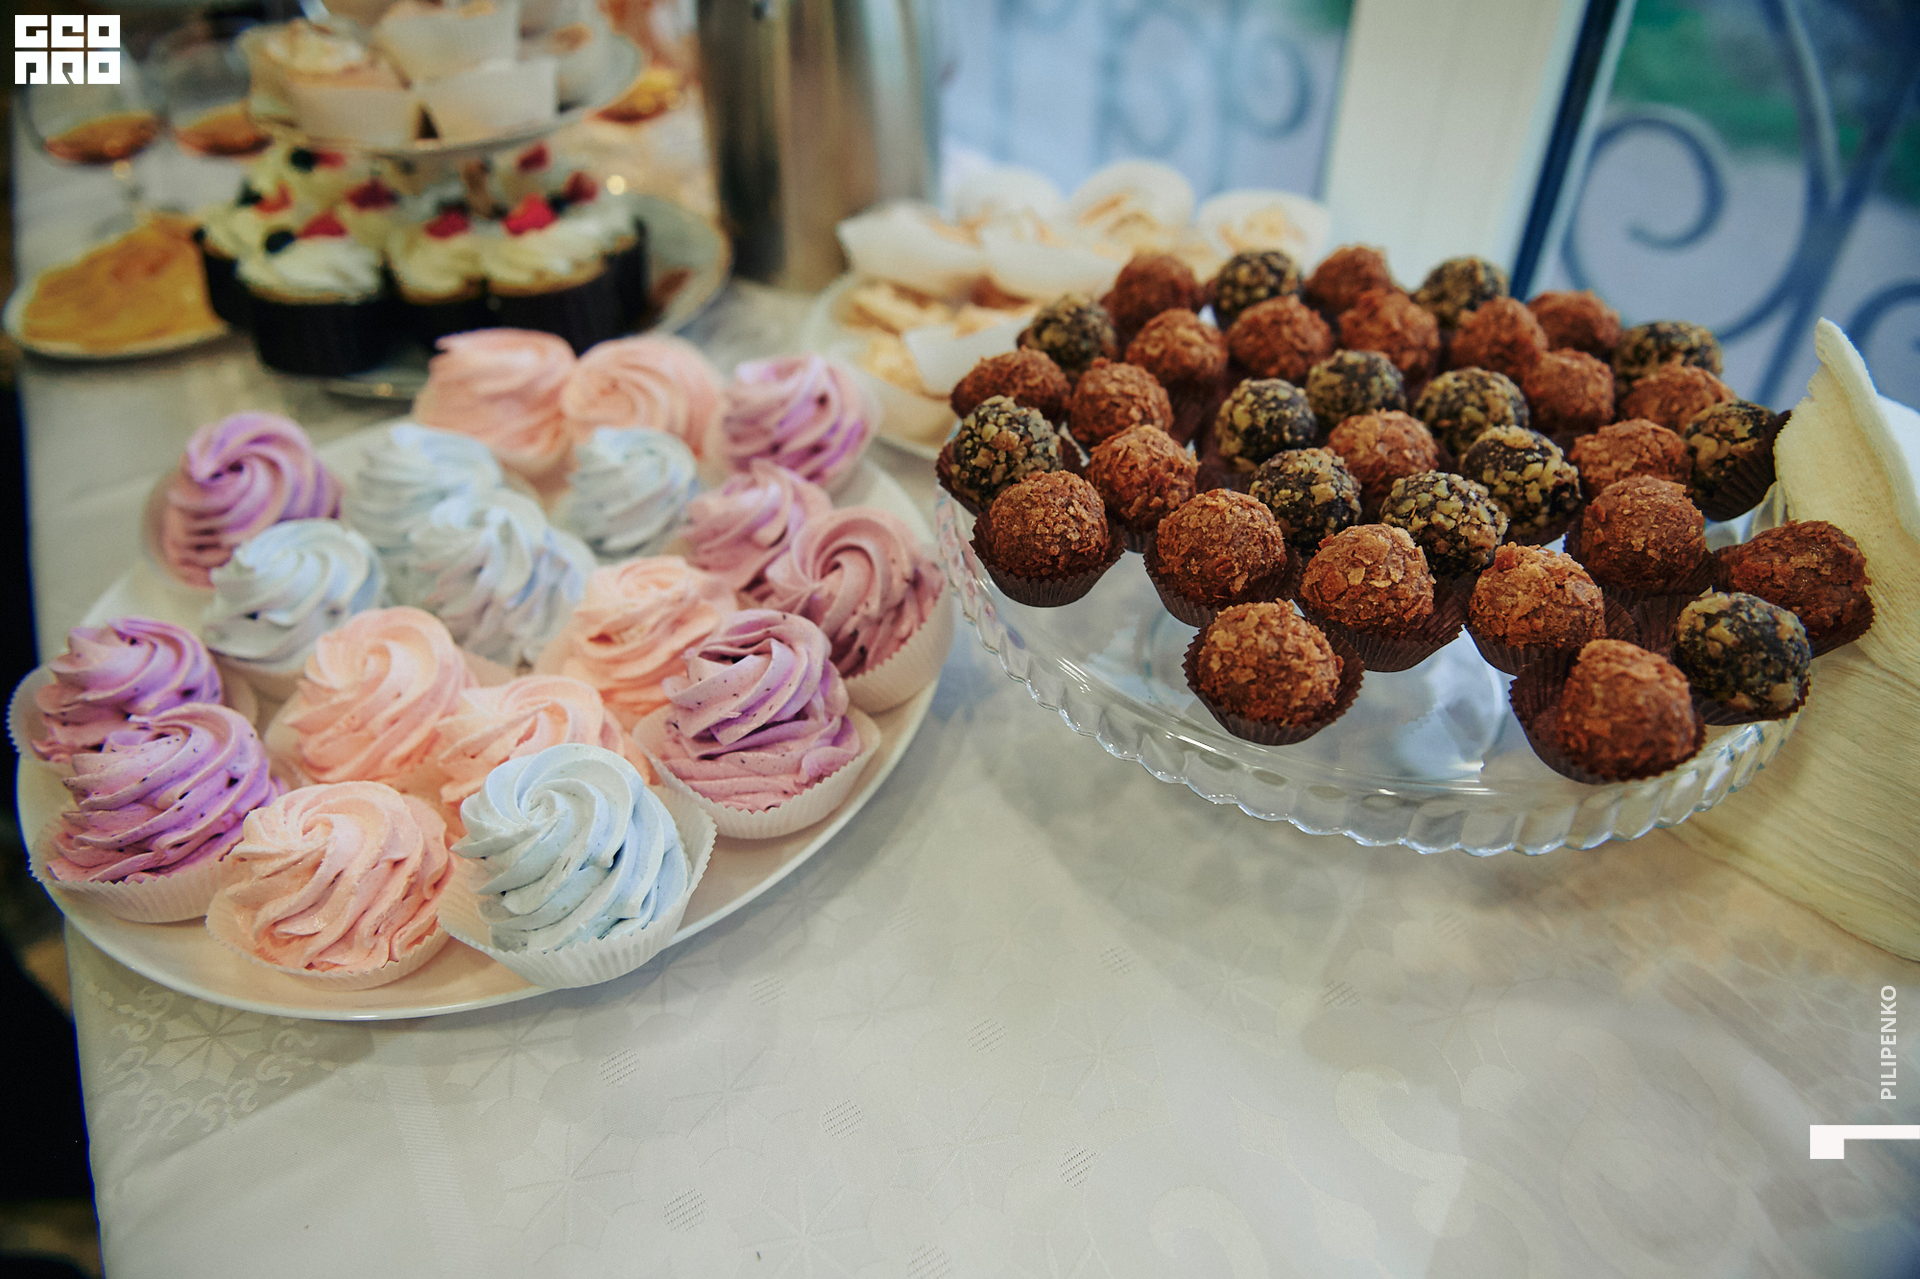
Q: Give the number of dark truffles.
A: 13